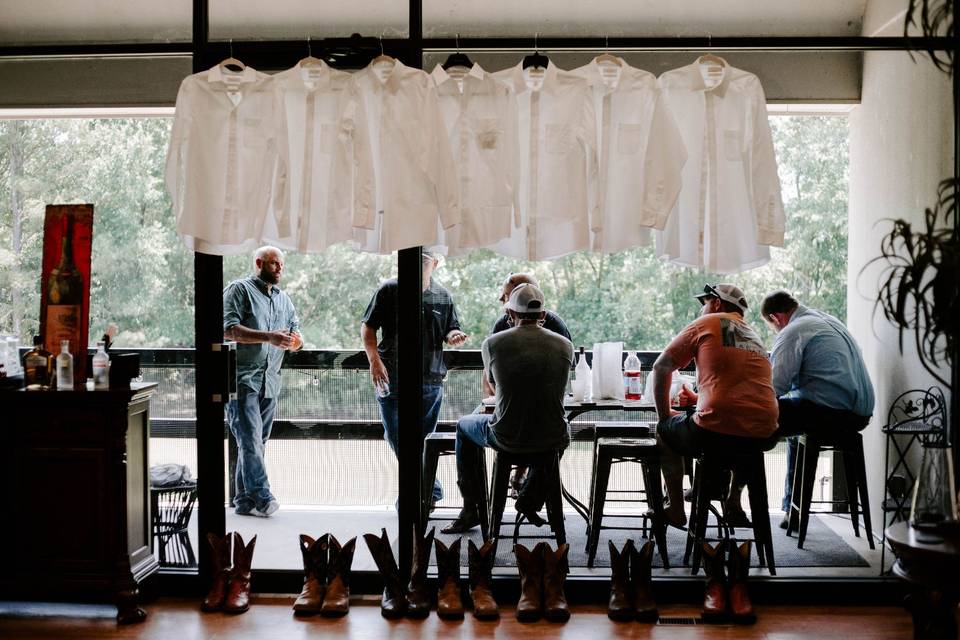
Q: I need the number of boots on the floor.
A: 14